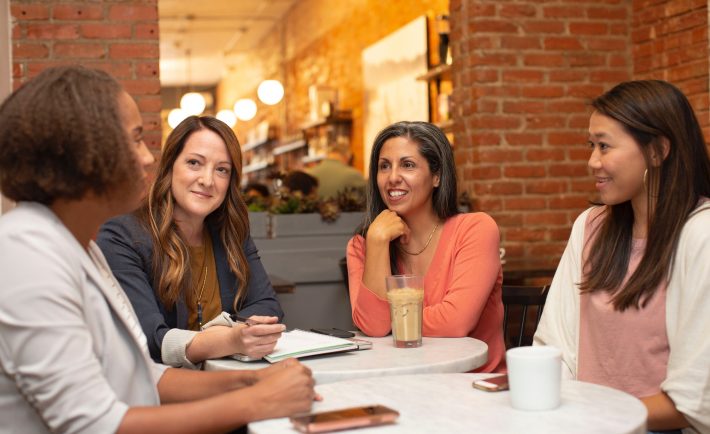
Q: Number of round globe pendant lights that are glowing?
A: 5